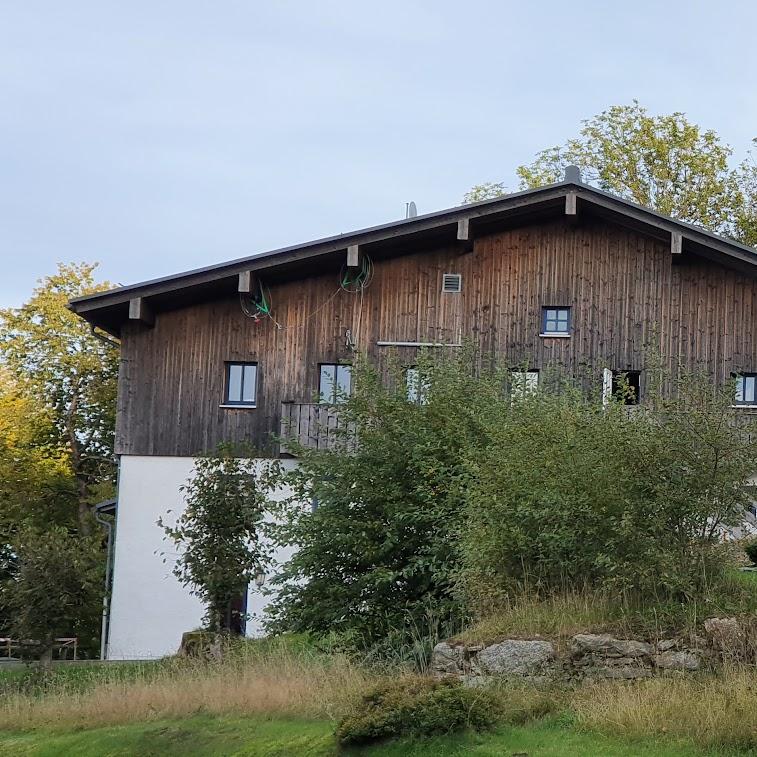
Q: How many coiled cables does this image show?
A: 2